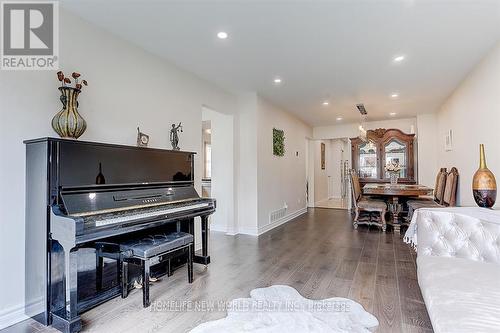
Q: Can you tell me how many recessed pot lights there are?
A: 7